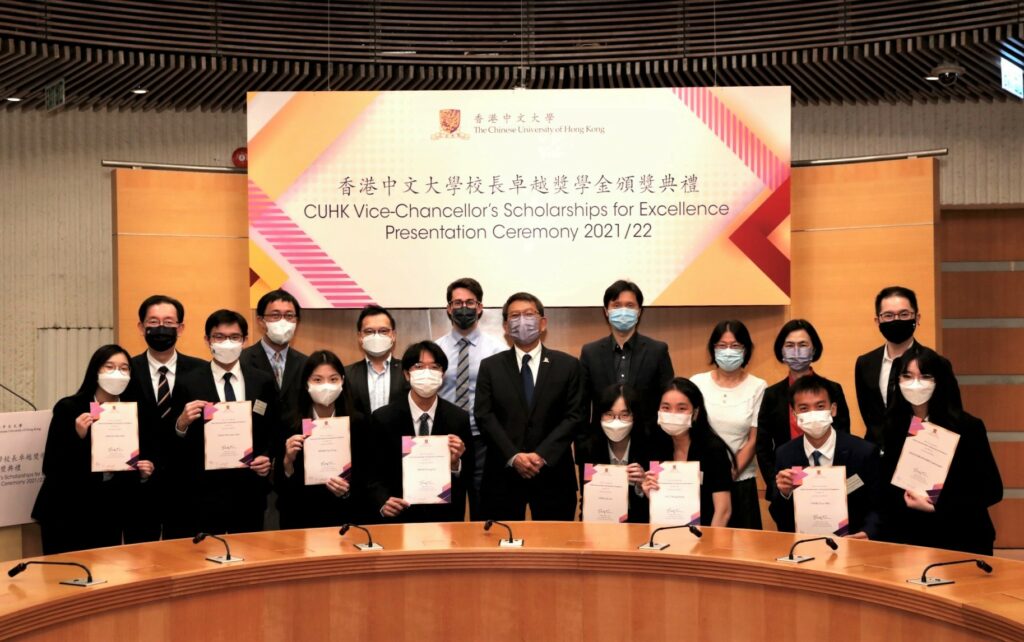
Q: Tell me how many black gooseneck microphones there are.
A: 7